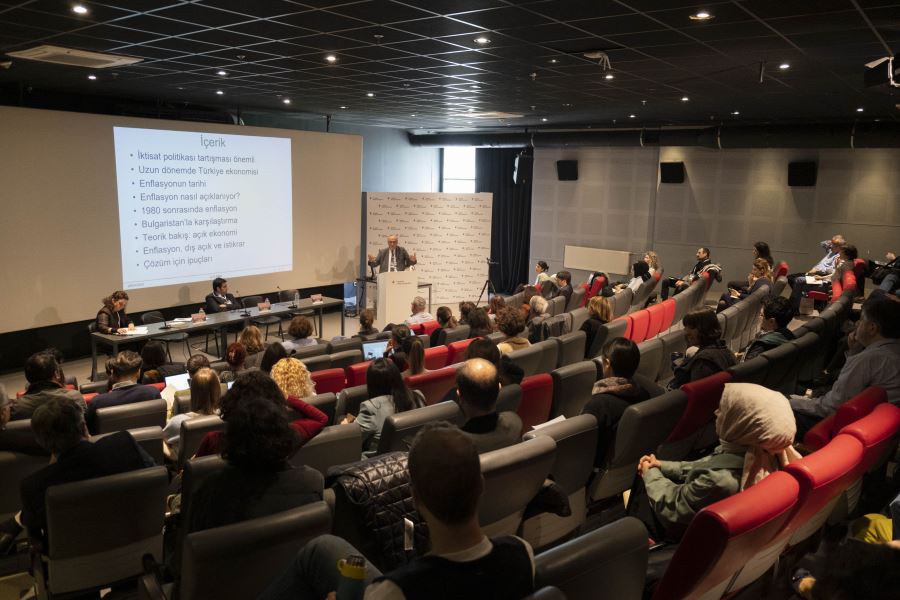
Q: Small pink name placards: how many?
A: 3